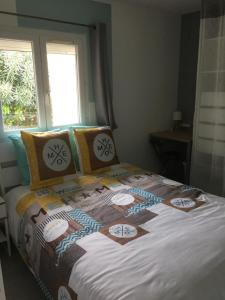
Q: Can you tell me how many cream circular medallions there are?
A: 7